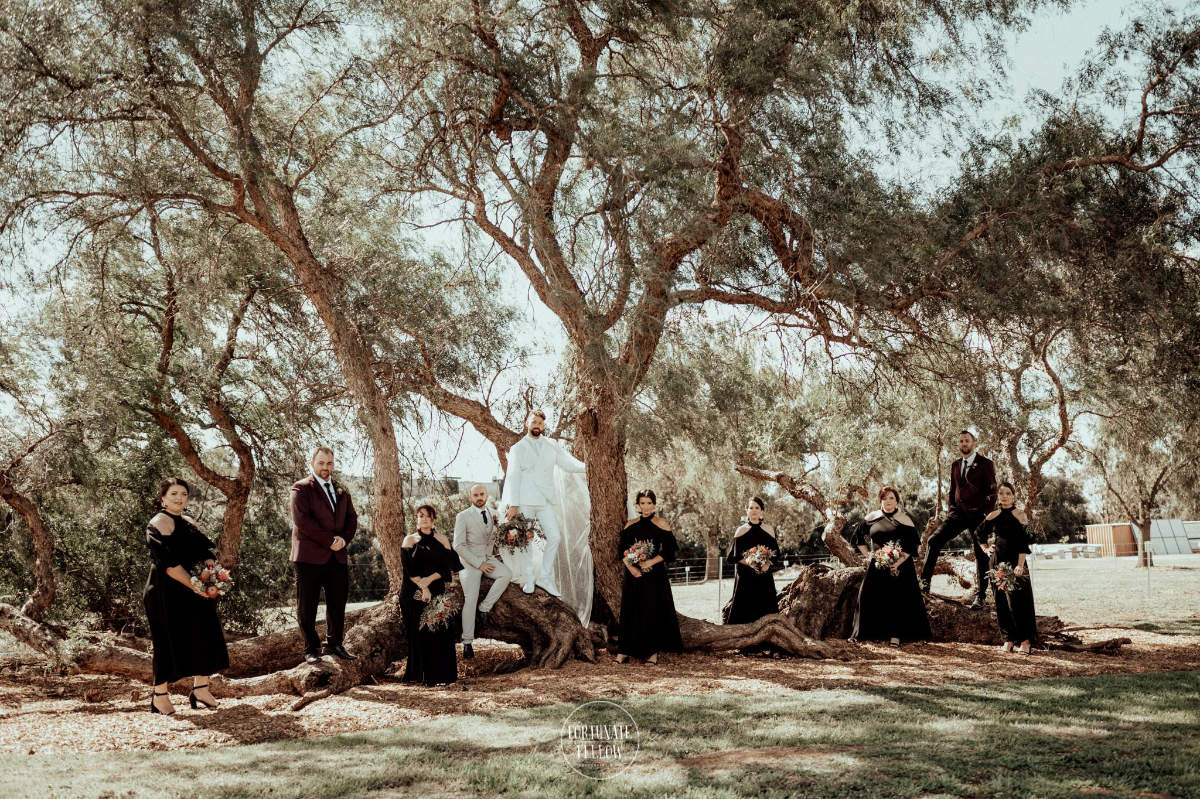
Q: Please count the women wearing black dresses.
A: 6